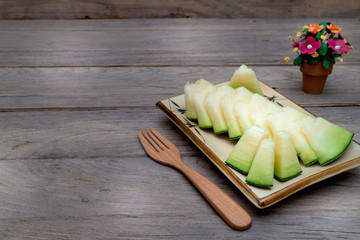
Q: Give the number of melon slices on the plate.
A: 13